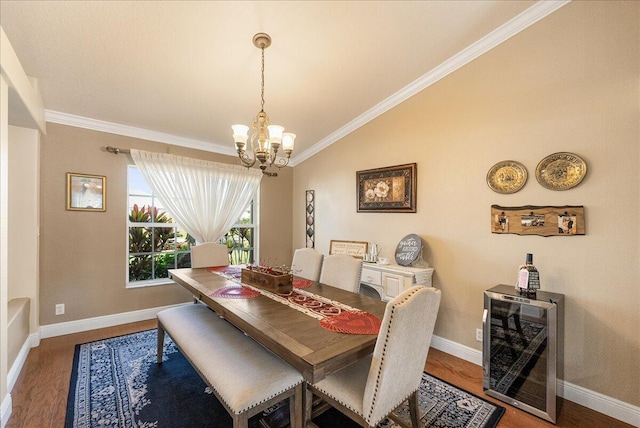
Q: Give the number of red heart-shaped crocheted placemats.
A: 4